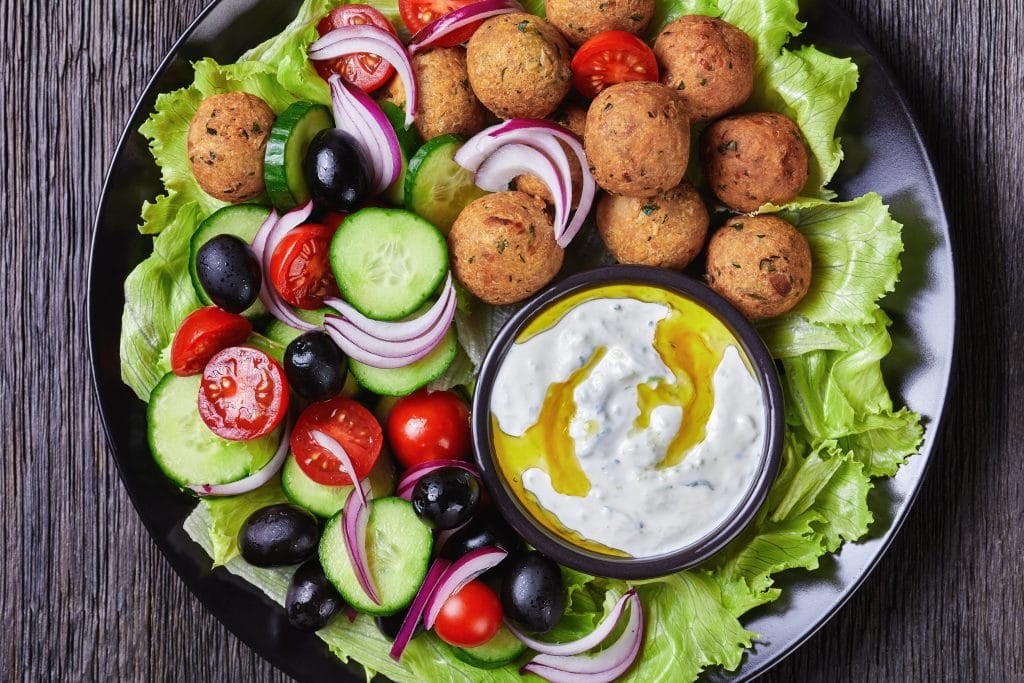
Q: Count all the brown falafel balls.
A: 11